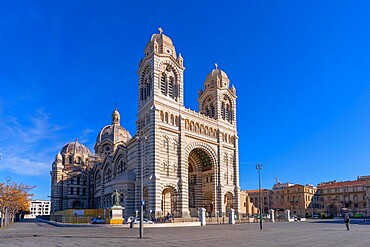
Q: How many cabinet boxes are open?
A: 0